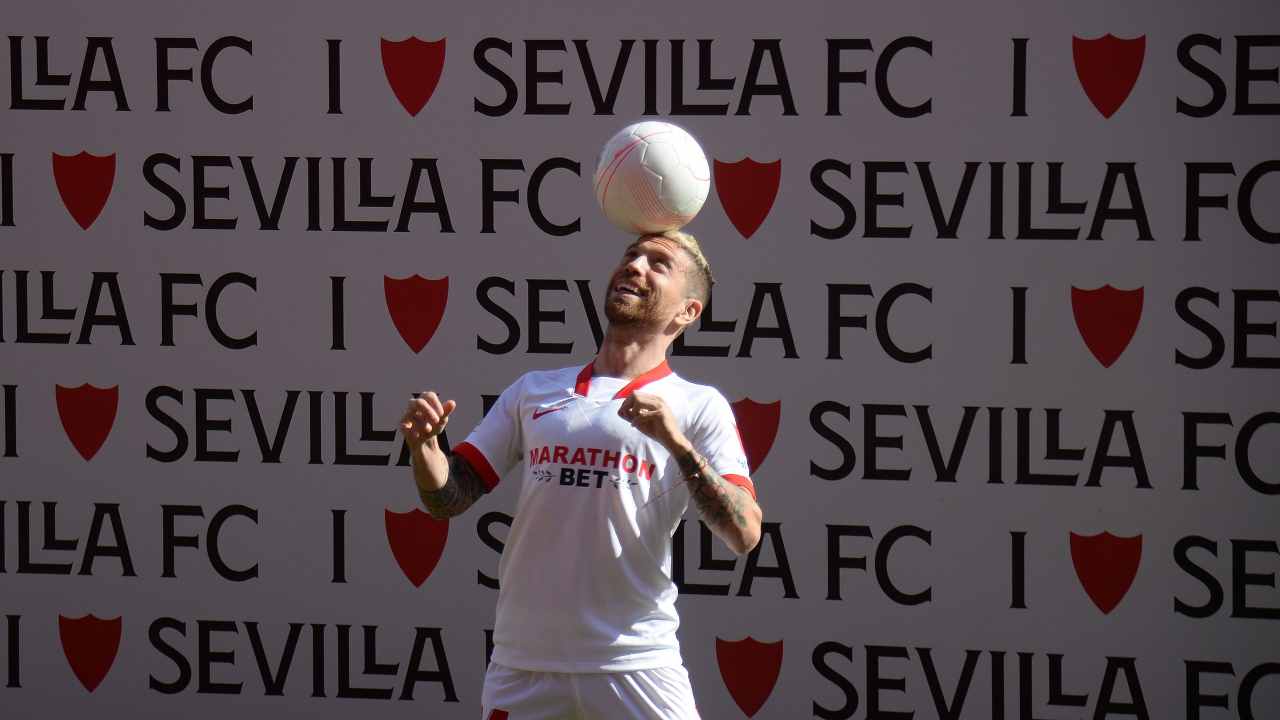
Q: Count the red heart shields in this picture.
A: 12